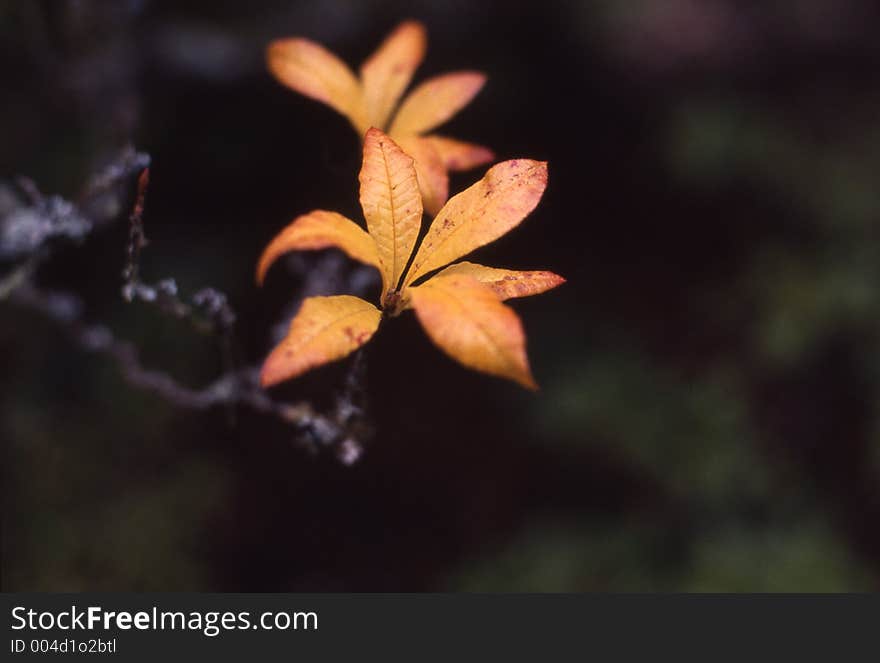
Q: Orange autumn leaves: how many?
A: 11